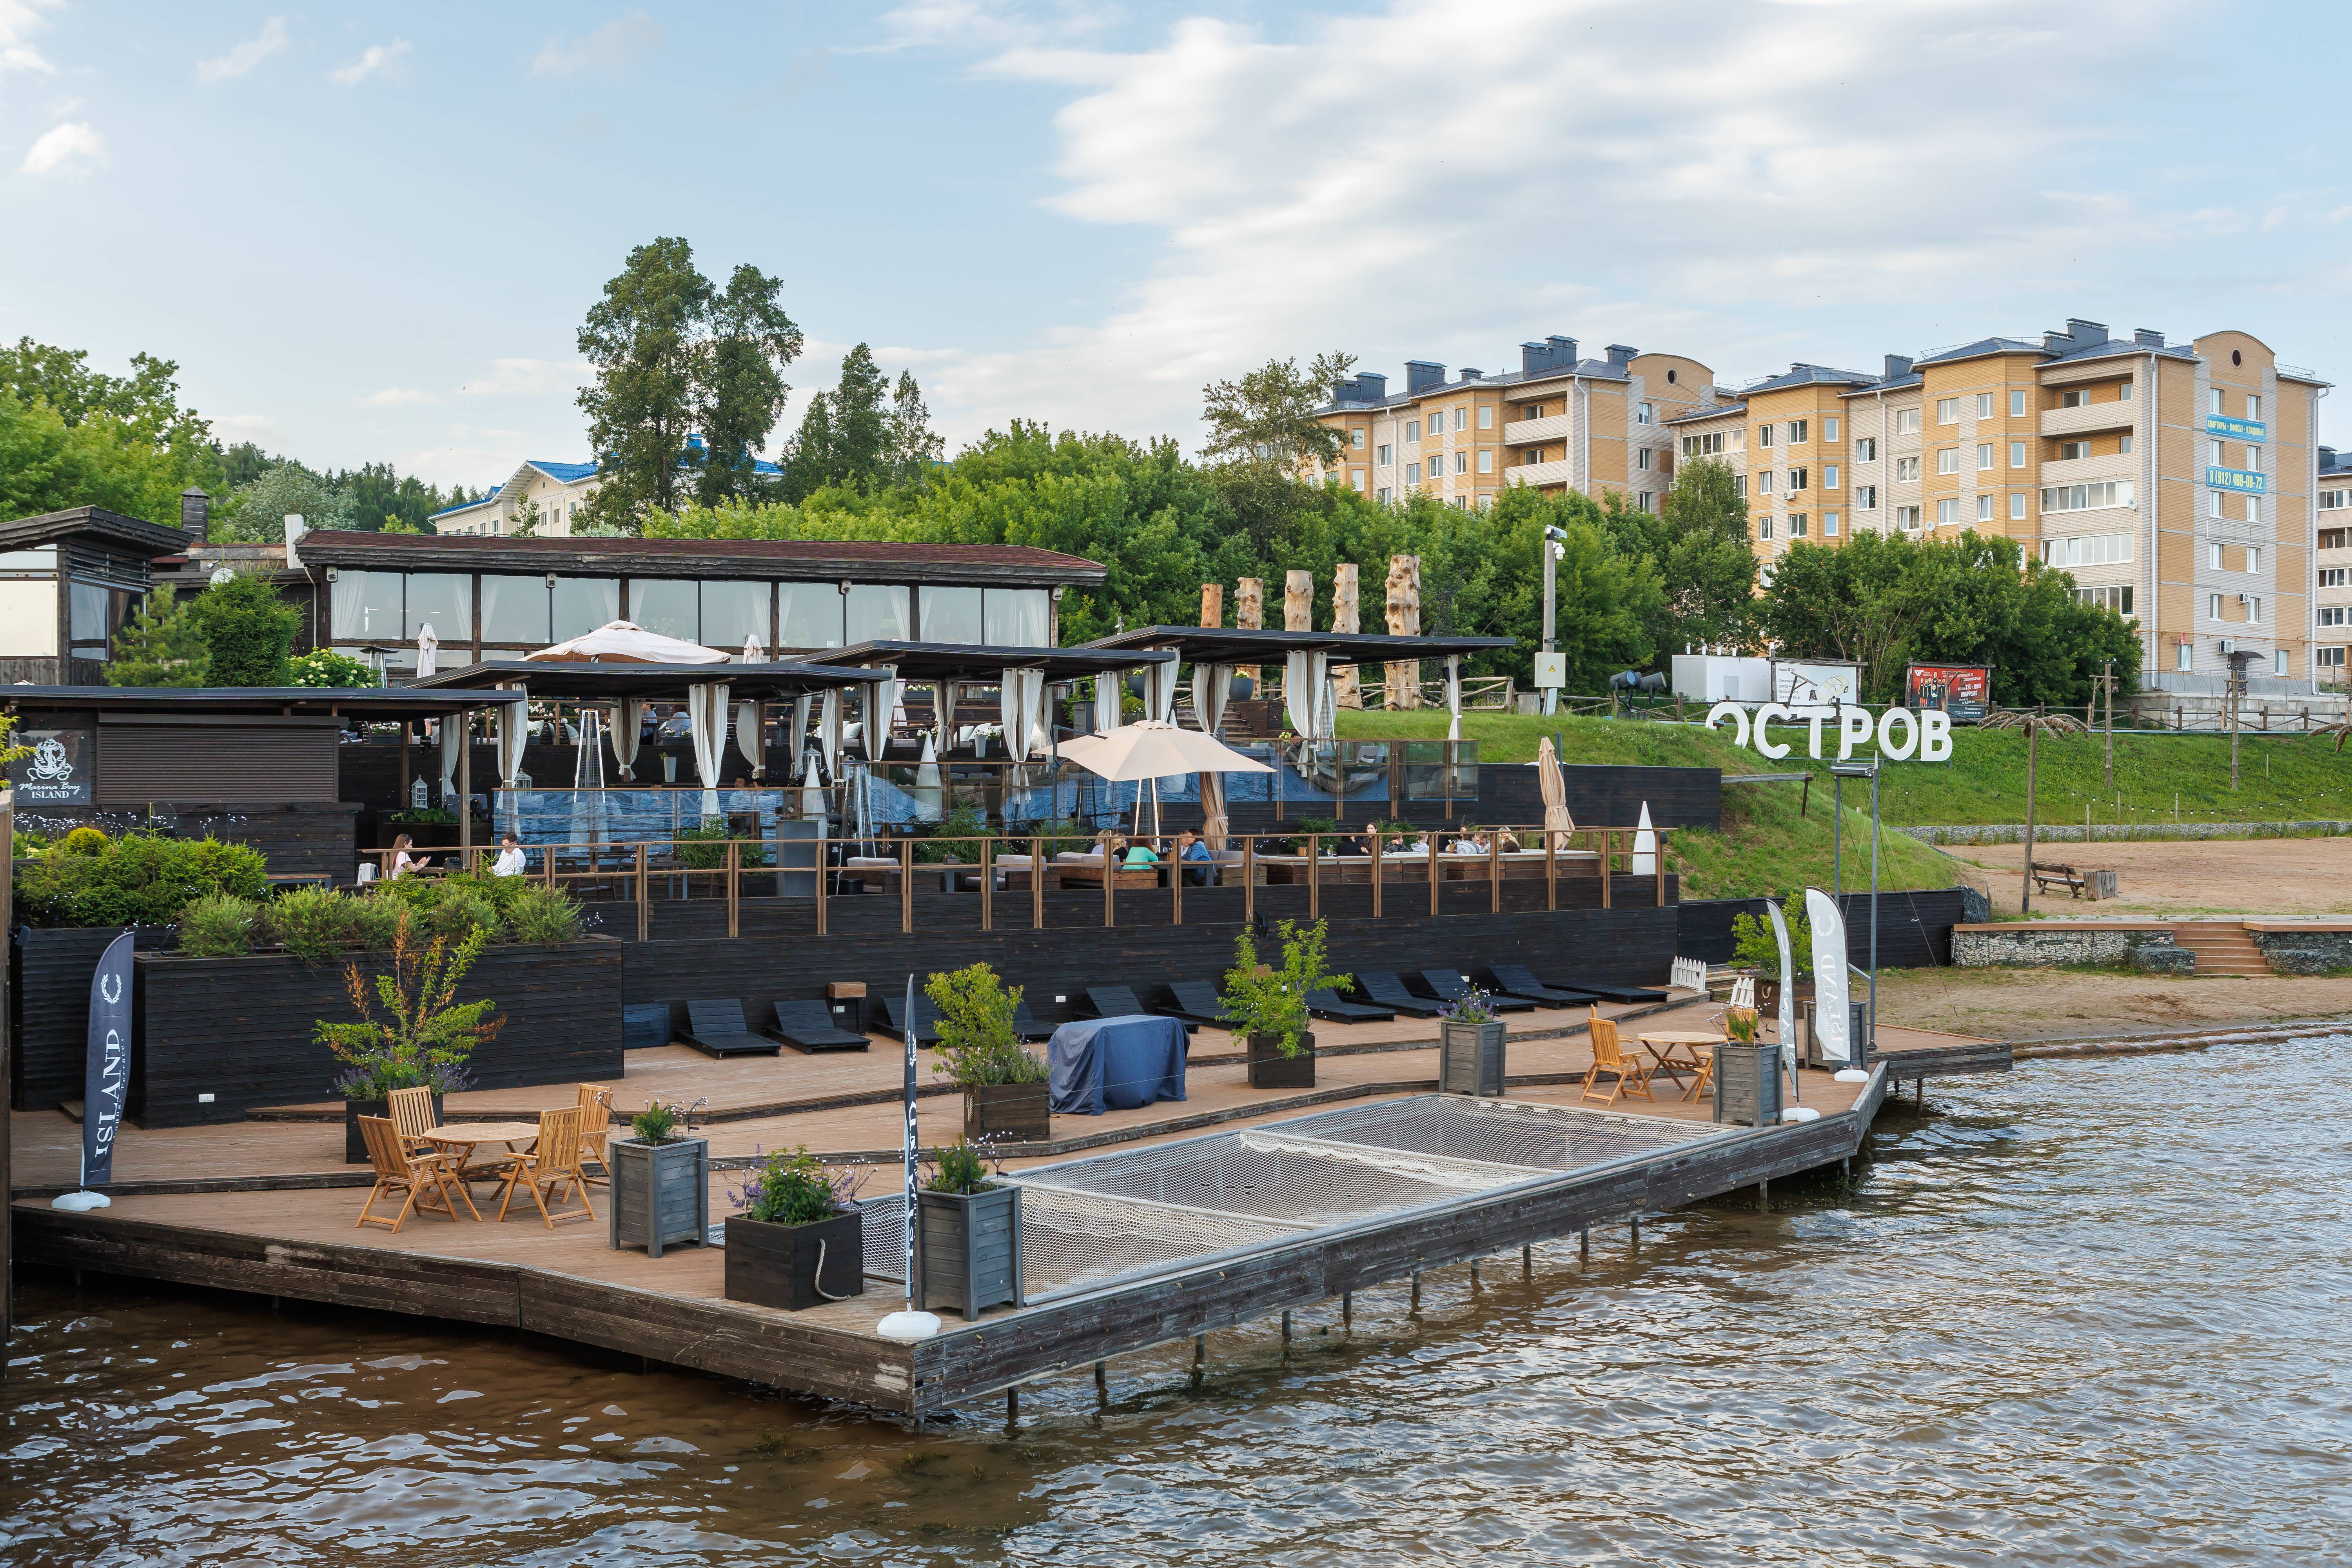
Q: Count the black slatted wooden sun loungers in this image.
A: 11